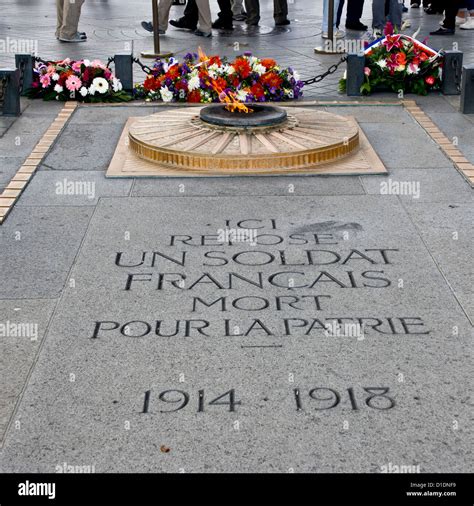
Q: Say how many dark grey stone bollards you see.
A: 6